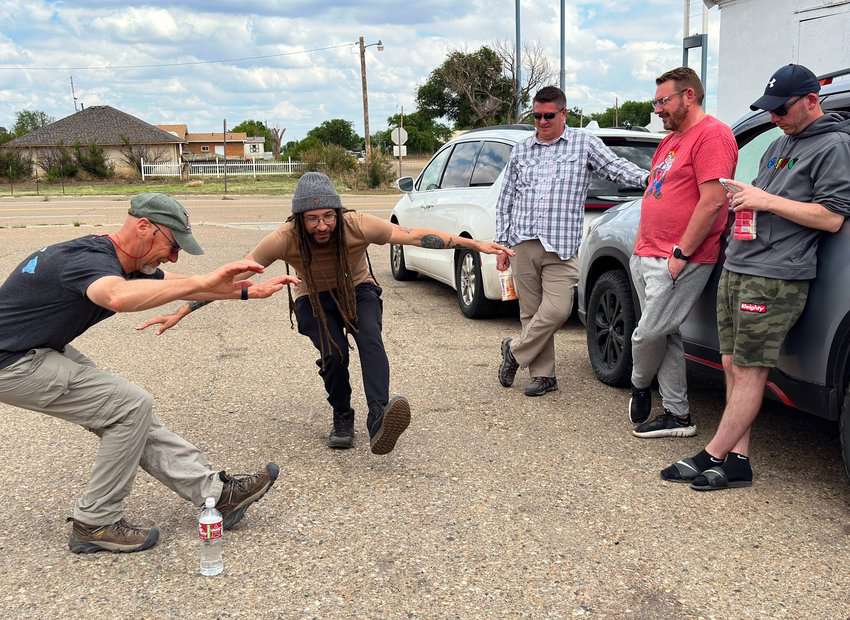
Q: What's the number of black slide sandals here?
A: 2